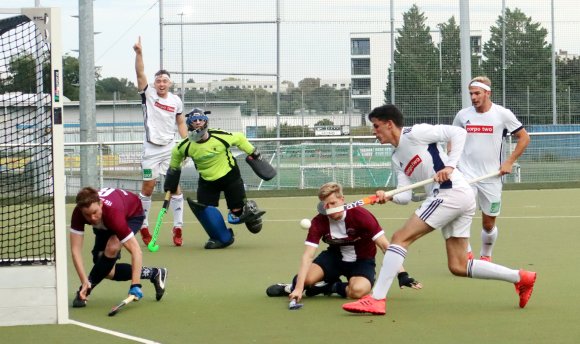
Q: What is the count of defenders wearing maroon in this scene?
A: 2